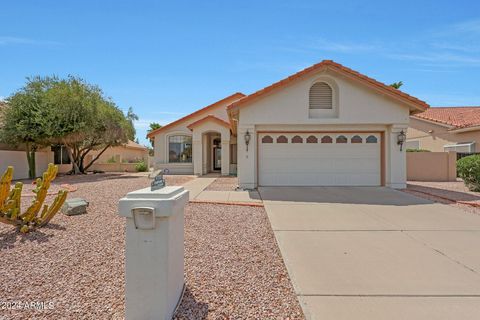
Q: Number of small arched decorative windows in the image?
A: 8